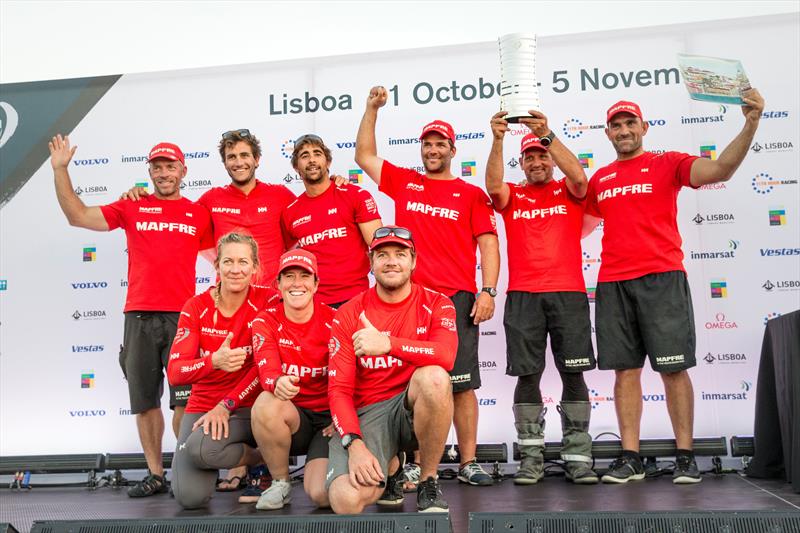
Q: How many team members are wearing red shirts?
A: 9